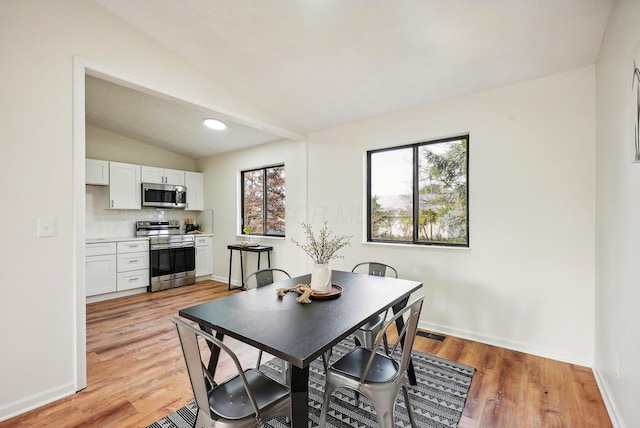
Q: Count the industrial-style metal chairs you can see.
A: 4